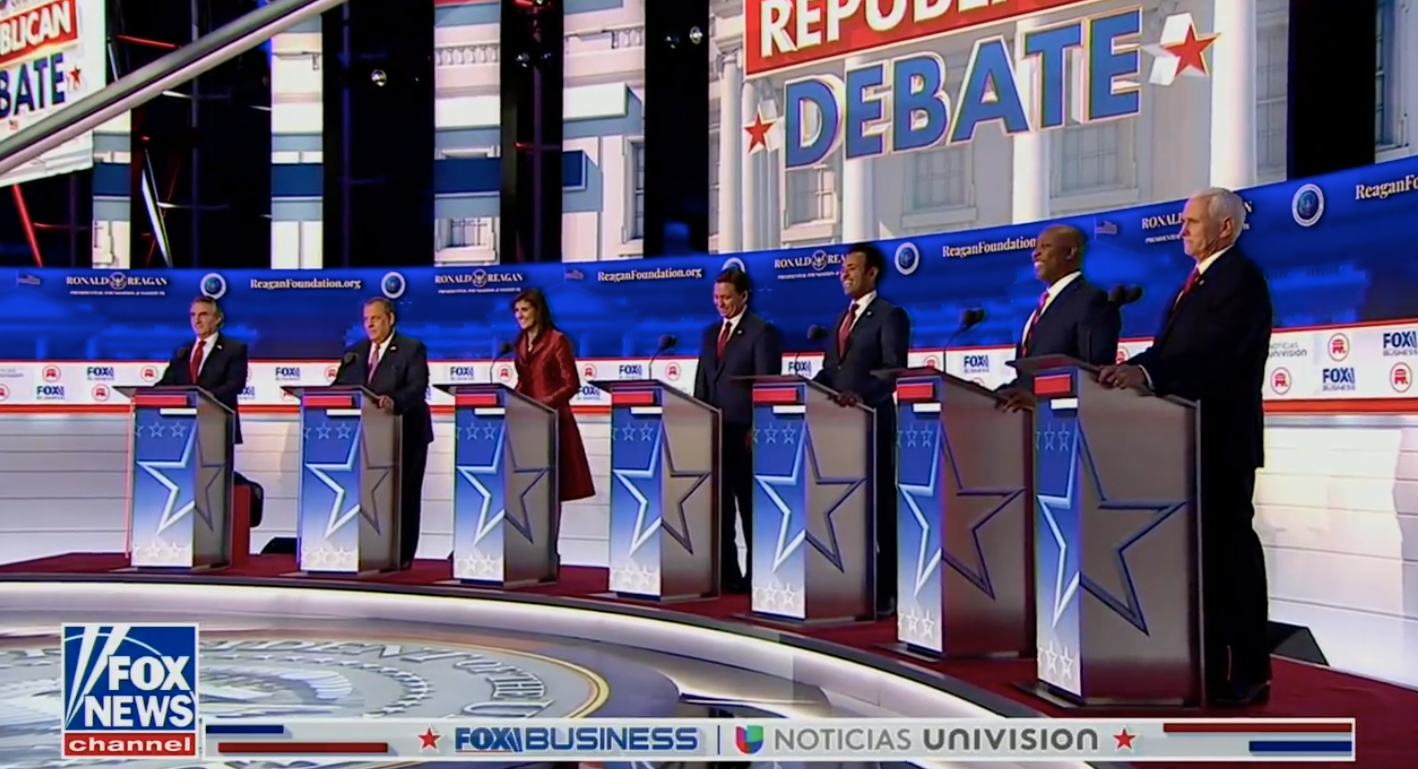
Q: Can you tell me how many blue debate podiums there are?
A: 7